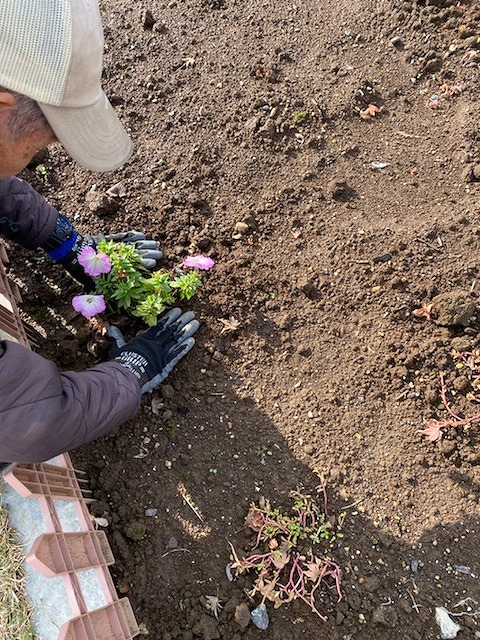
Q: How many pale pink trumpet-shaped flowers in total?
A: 3